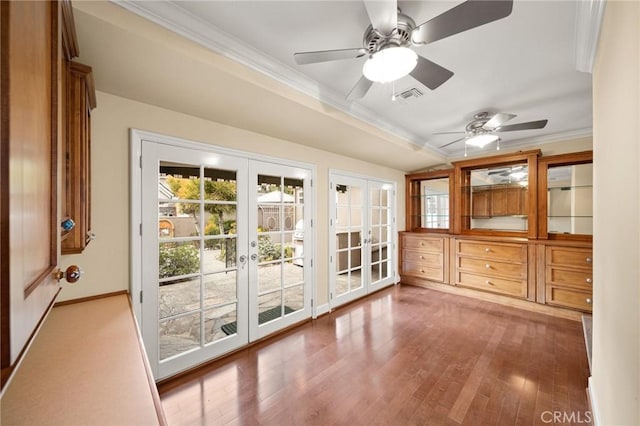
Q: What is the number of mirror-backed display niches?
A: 3